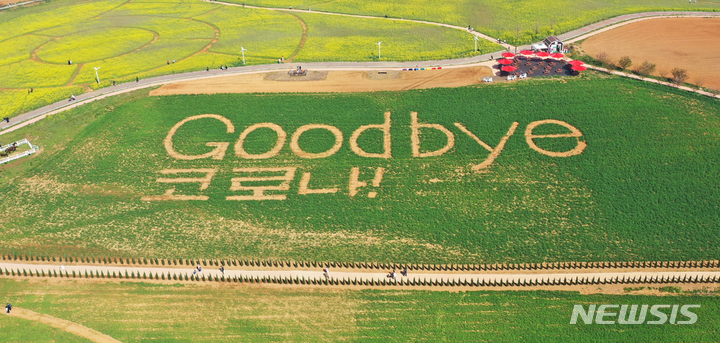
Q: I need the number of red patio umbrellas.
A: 8